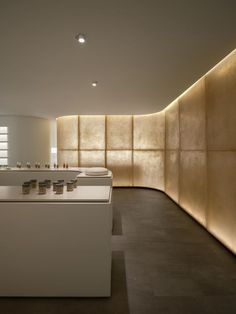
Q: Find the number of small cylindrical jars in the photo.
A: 11